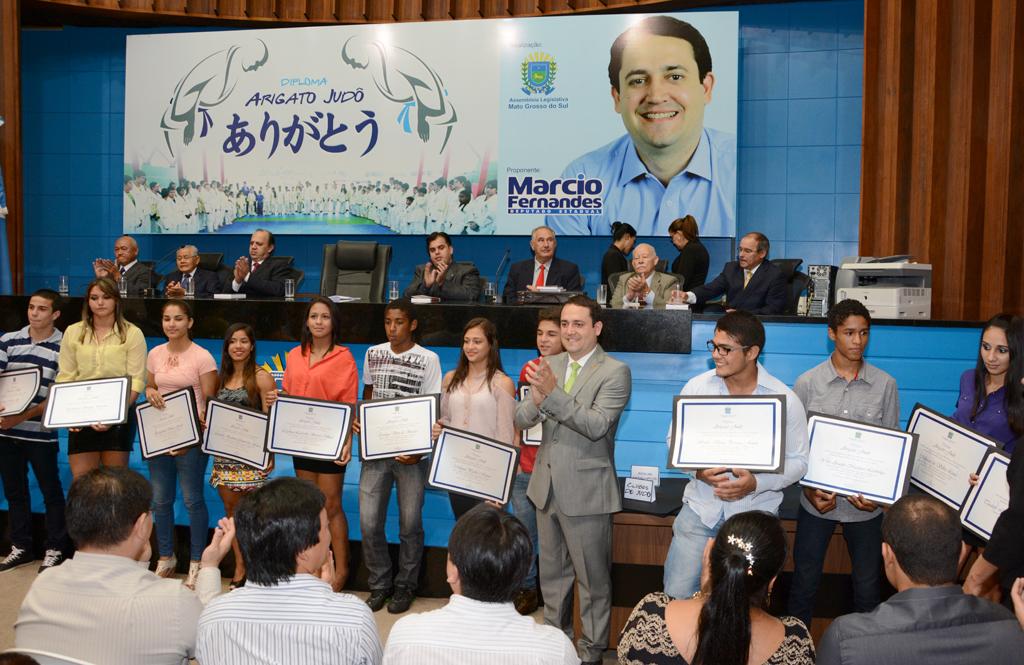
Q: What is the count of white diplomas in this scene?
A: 12